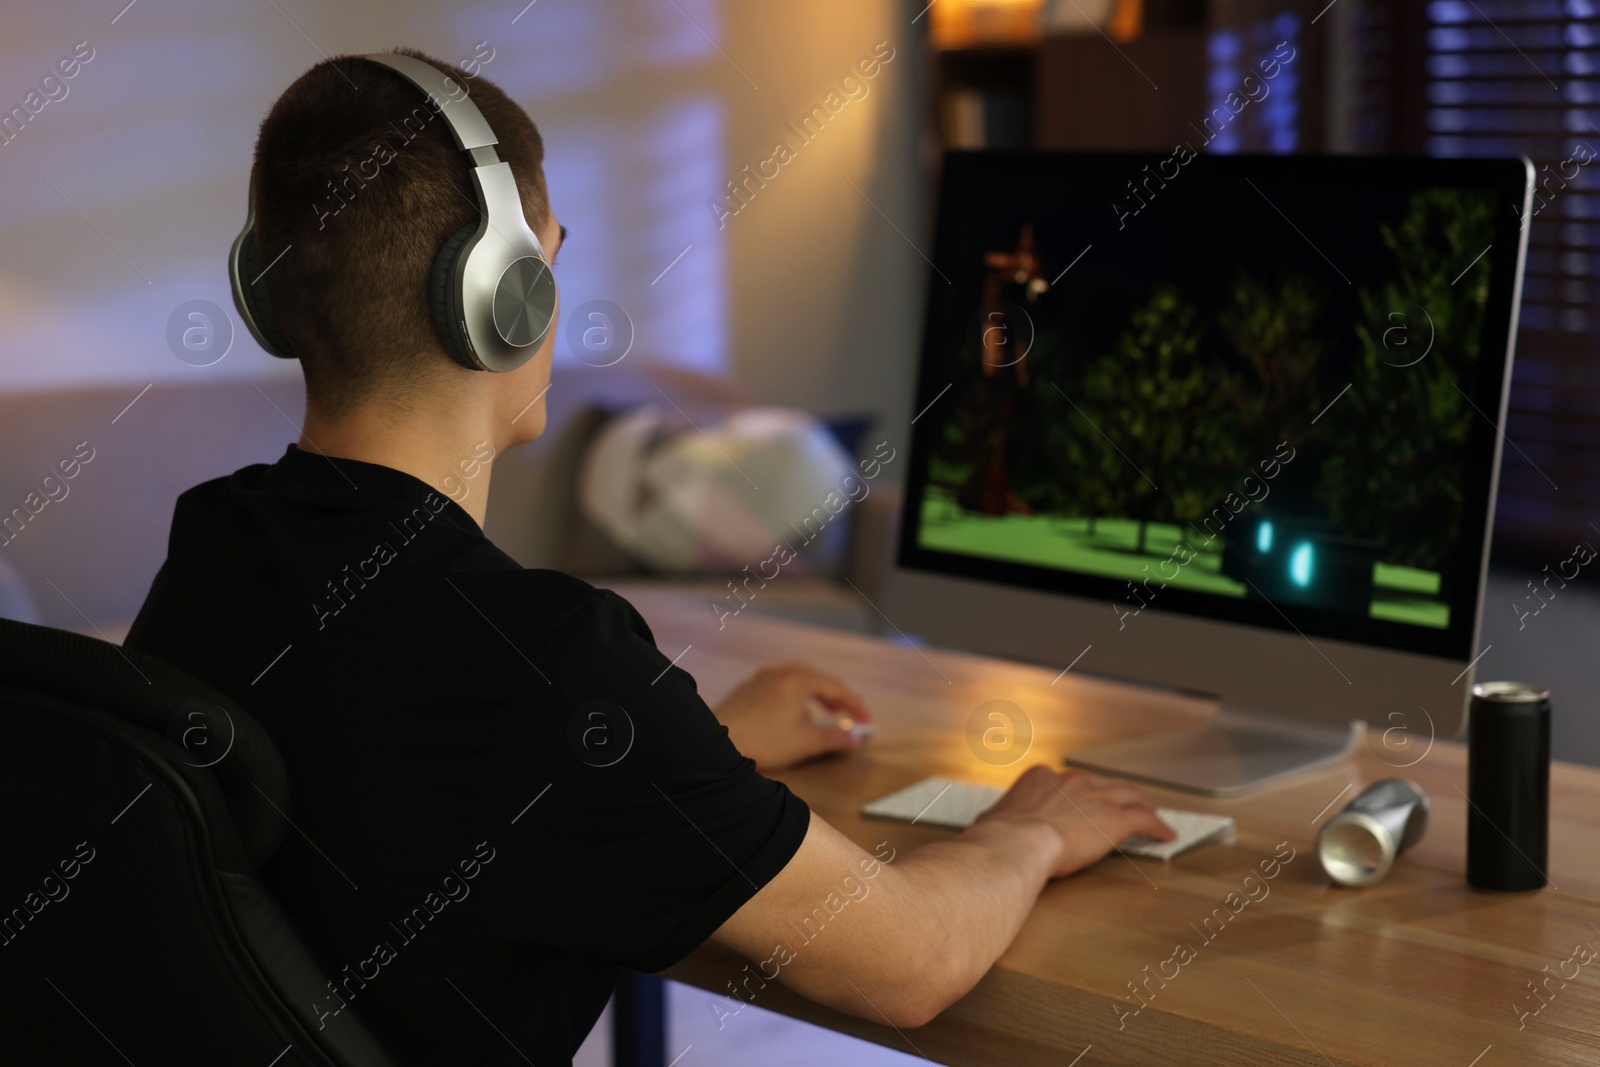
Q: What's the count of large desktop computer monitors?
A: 1